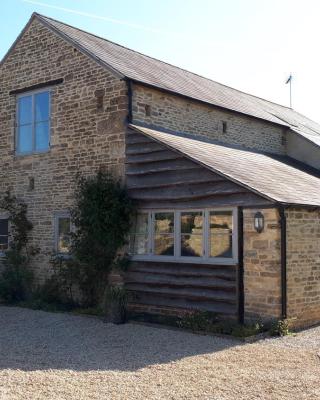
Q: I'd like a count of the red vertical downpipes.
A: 0